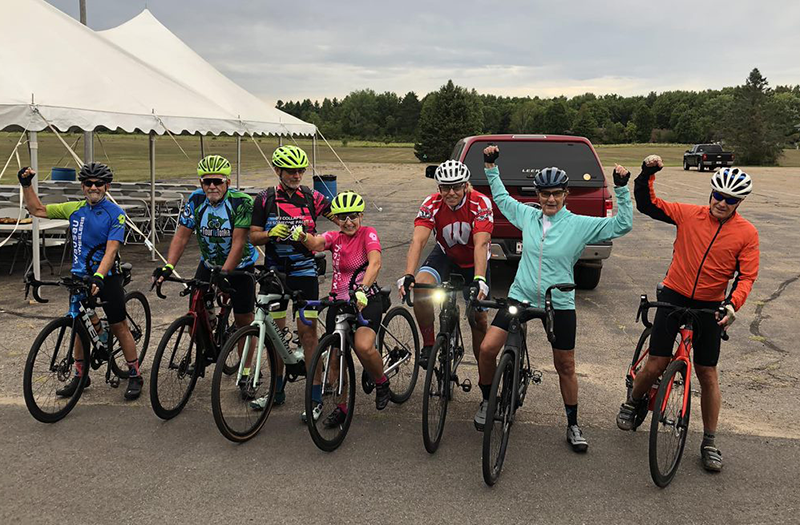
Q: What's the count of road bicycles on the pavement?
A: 7